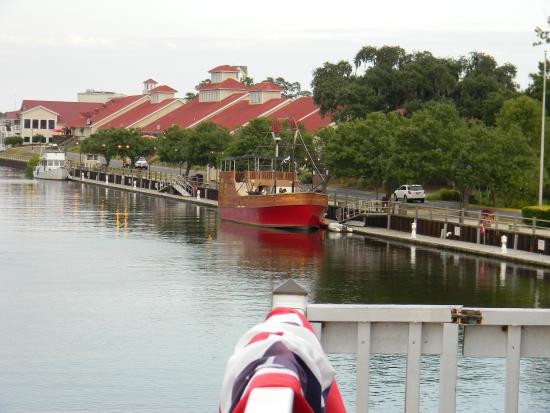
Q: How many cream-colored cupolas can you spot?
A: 5